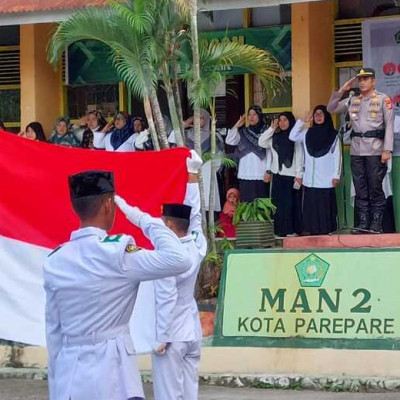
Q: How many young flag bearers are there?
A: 2